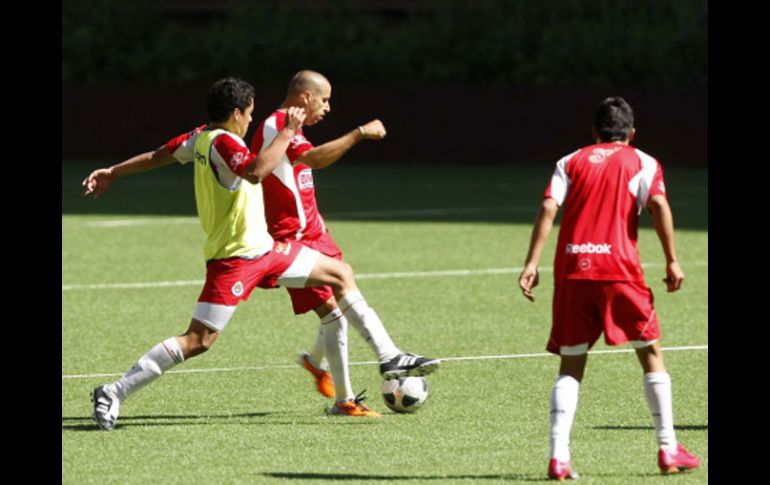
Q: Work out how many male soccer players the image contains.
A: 3